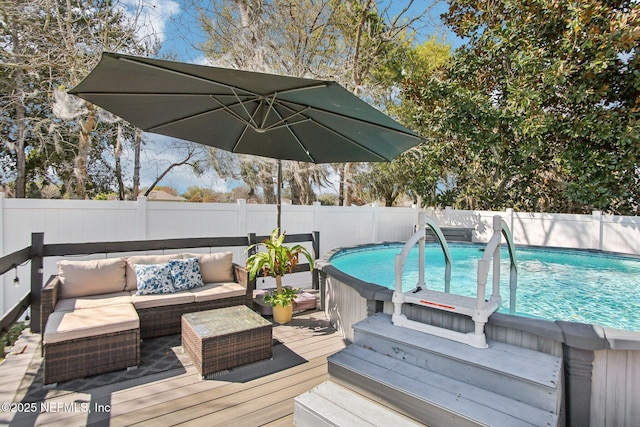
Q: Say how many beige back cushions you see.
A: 3